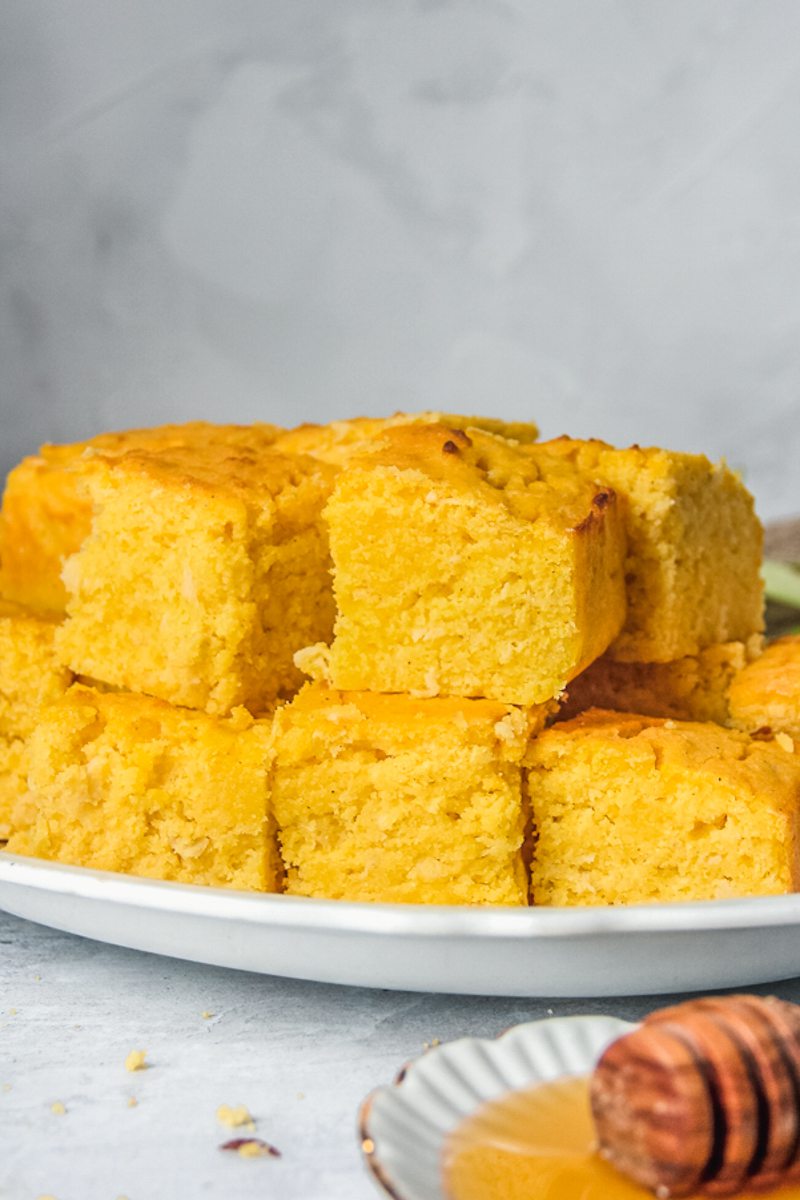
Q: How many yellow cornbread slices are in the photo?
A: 11